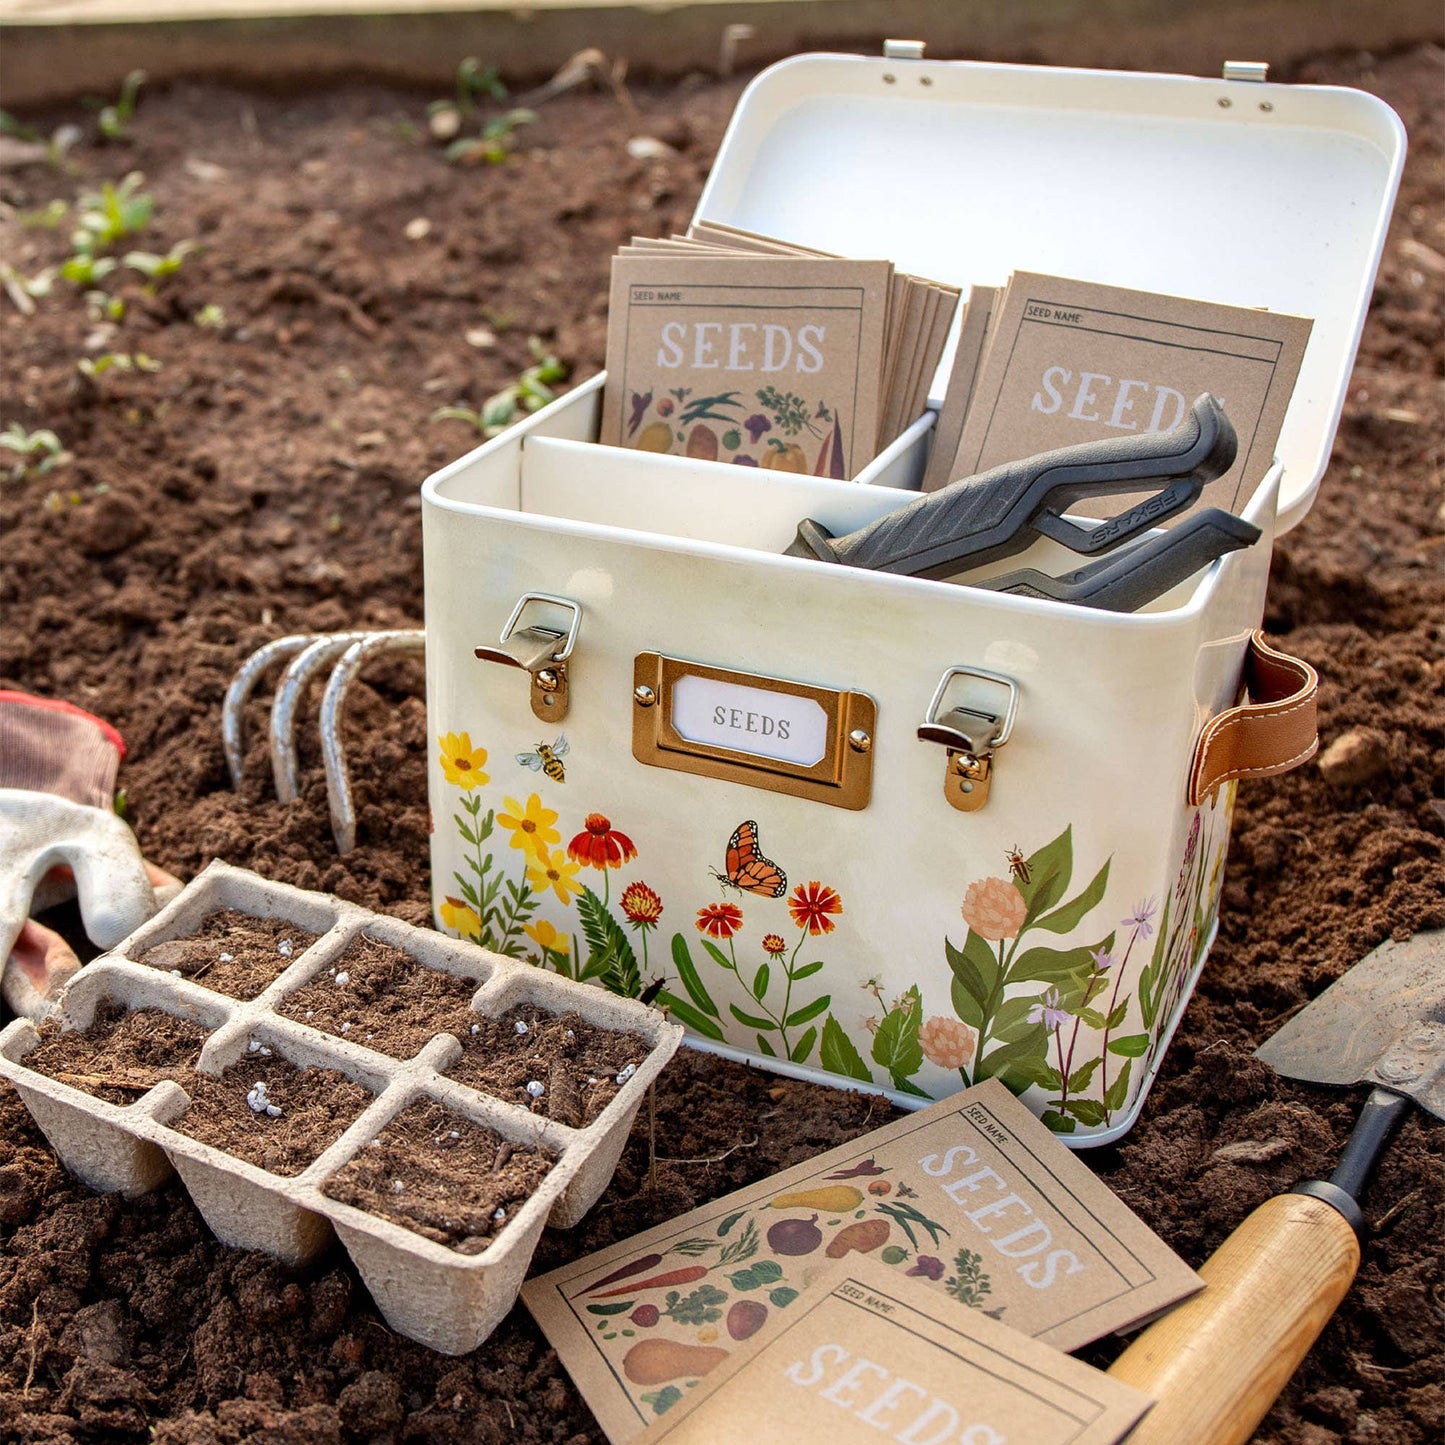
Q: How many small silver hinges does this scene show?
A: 2